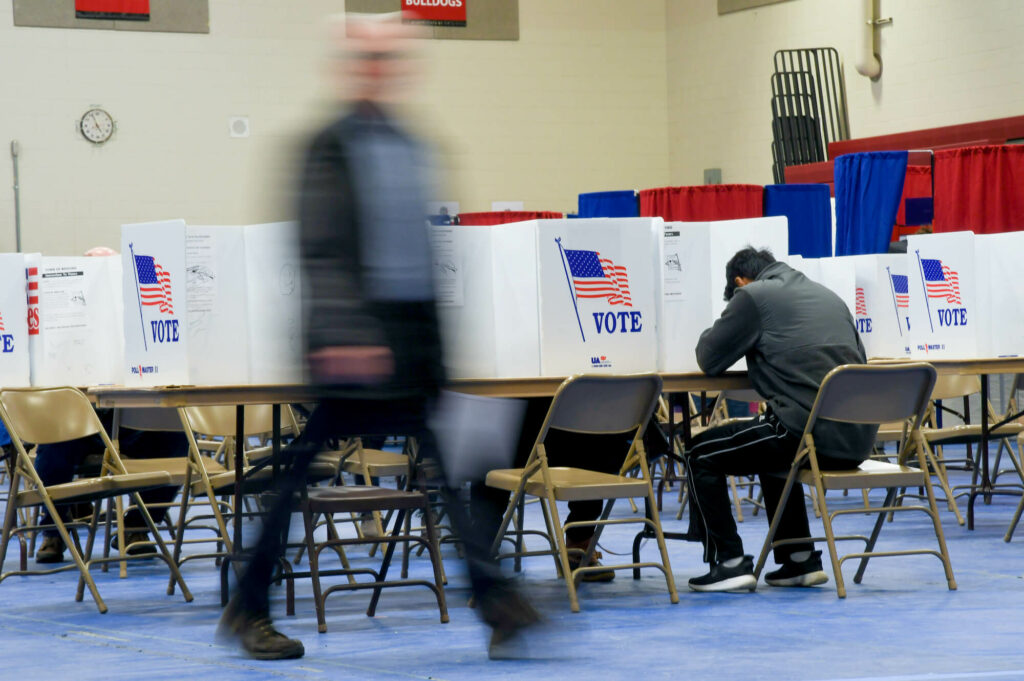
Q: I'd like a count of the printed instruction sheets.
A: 4